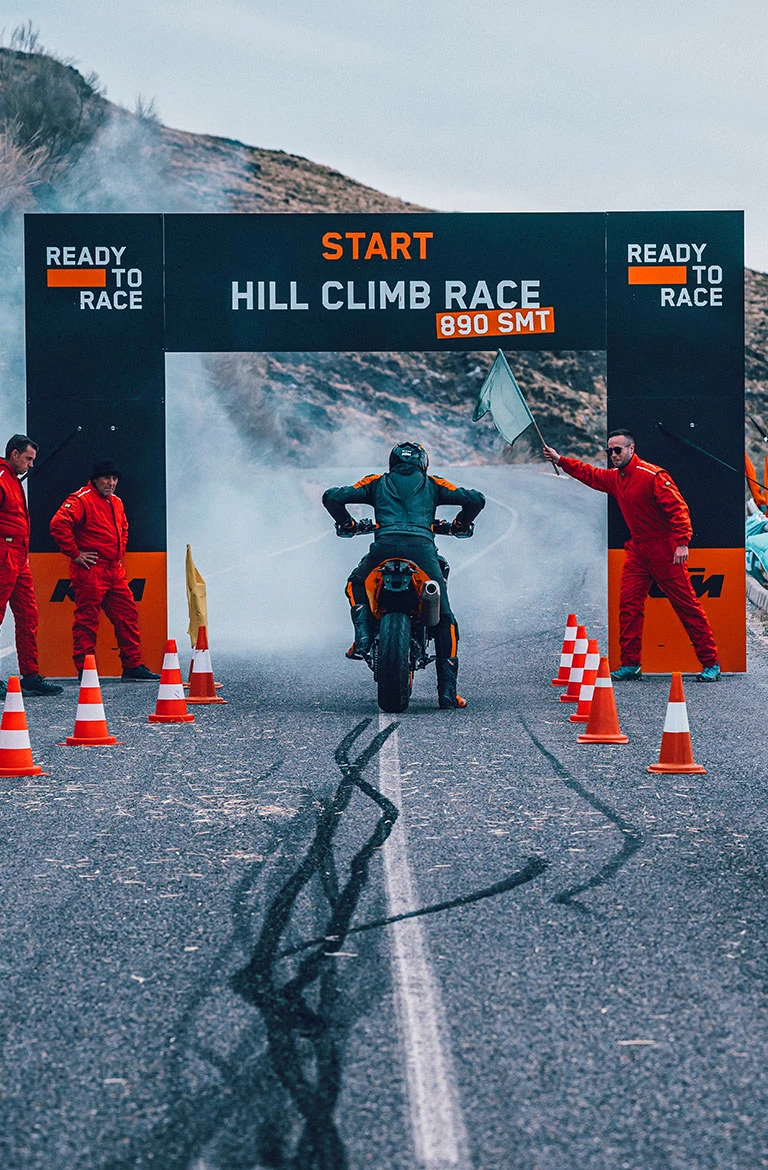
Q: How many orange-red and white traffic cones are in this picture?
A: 10